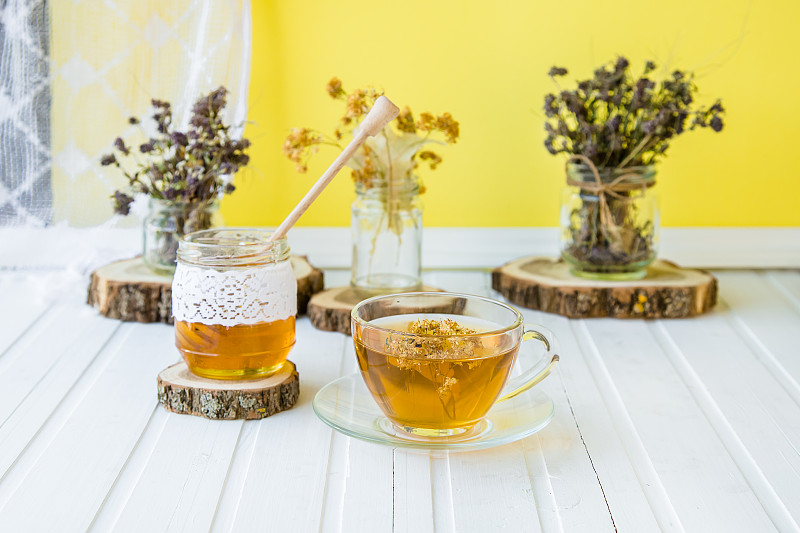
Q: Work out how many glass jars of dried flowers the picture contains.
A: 3